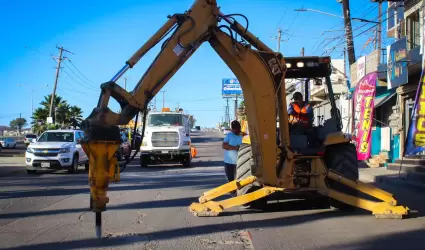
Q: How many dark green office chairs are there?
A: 0